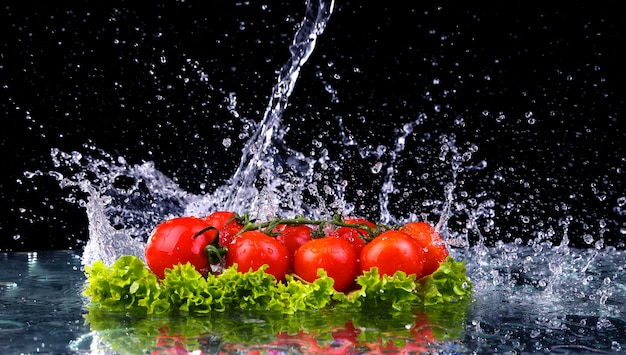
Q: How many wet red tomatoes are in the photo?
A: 8